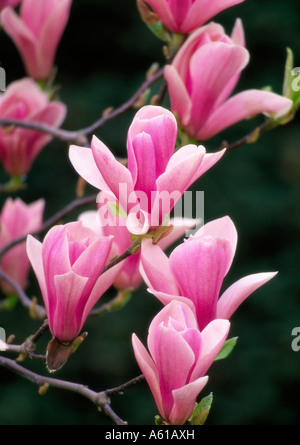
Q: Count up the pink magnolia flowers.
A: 10